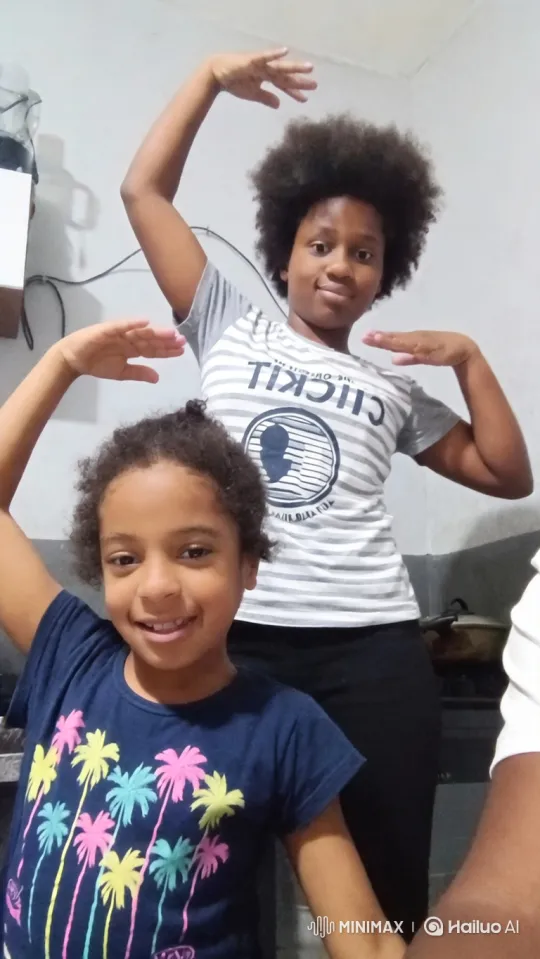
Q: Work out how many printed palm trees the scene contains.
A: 11